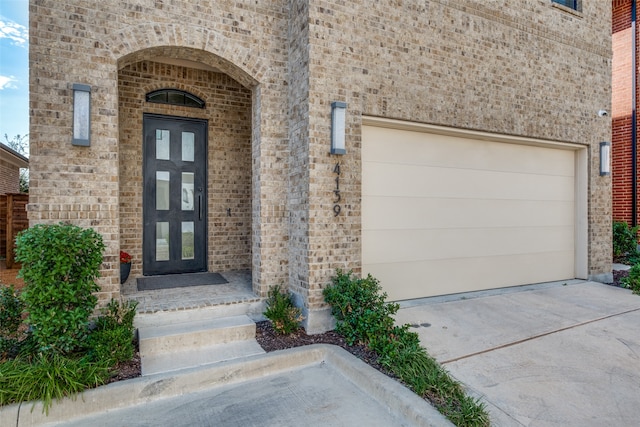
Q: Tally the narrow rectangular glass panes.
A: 6